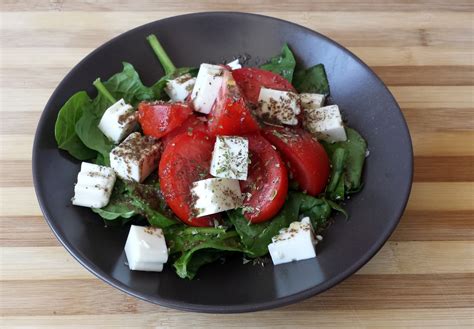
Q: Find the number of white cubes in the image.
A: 13